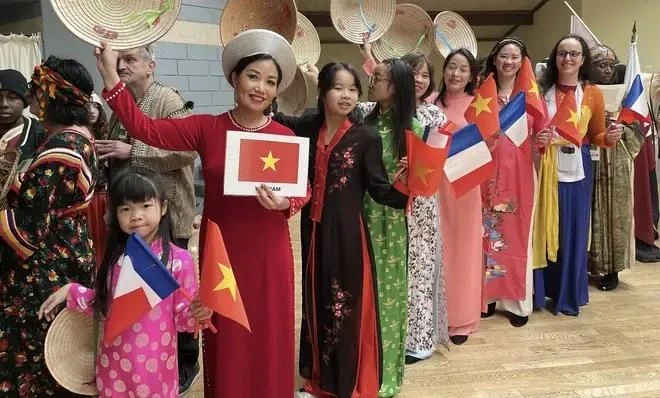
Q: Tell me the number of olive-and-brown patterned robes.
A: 1